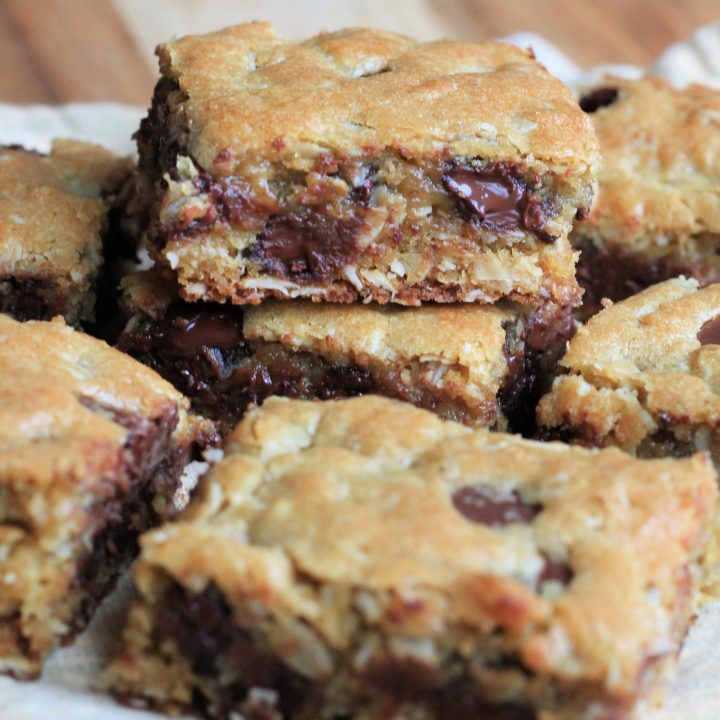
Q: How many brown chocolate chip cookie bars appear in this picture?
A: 7